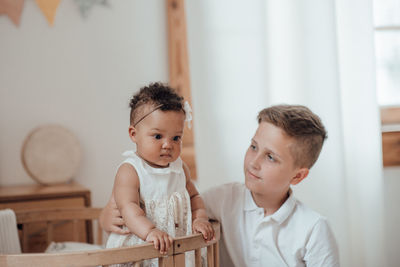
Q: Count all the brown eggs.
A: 0